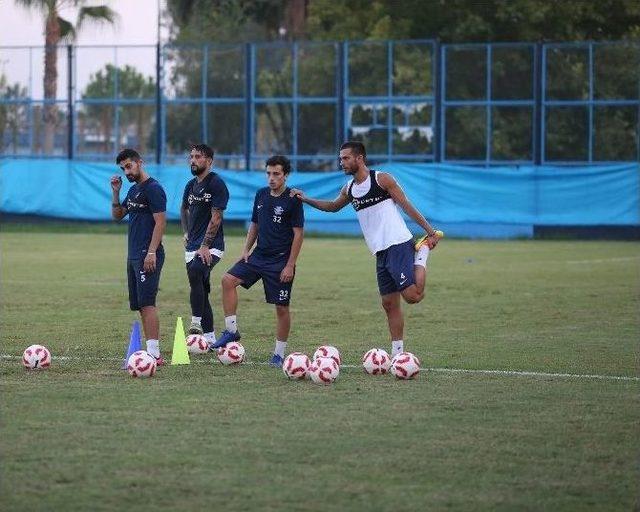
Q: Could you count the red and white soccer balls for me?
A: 9